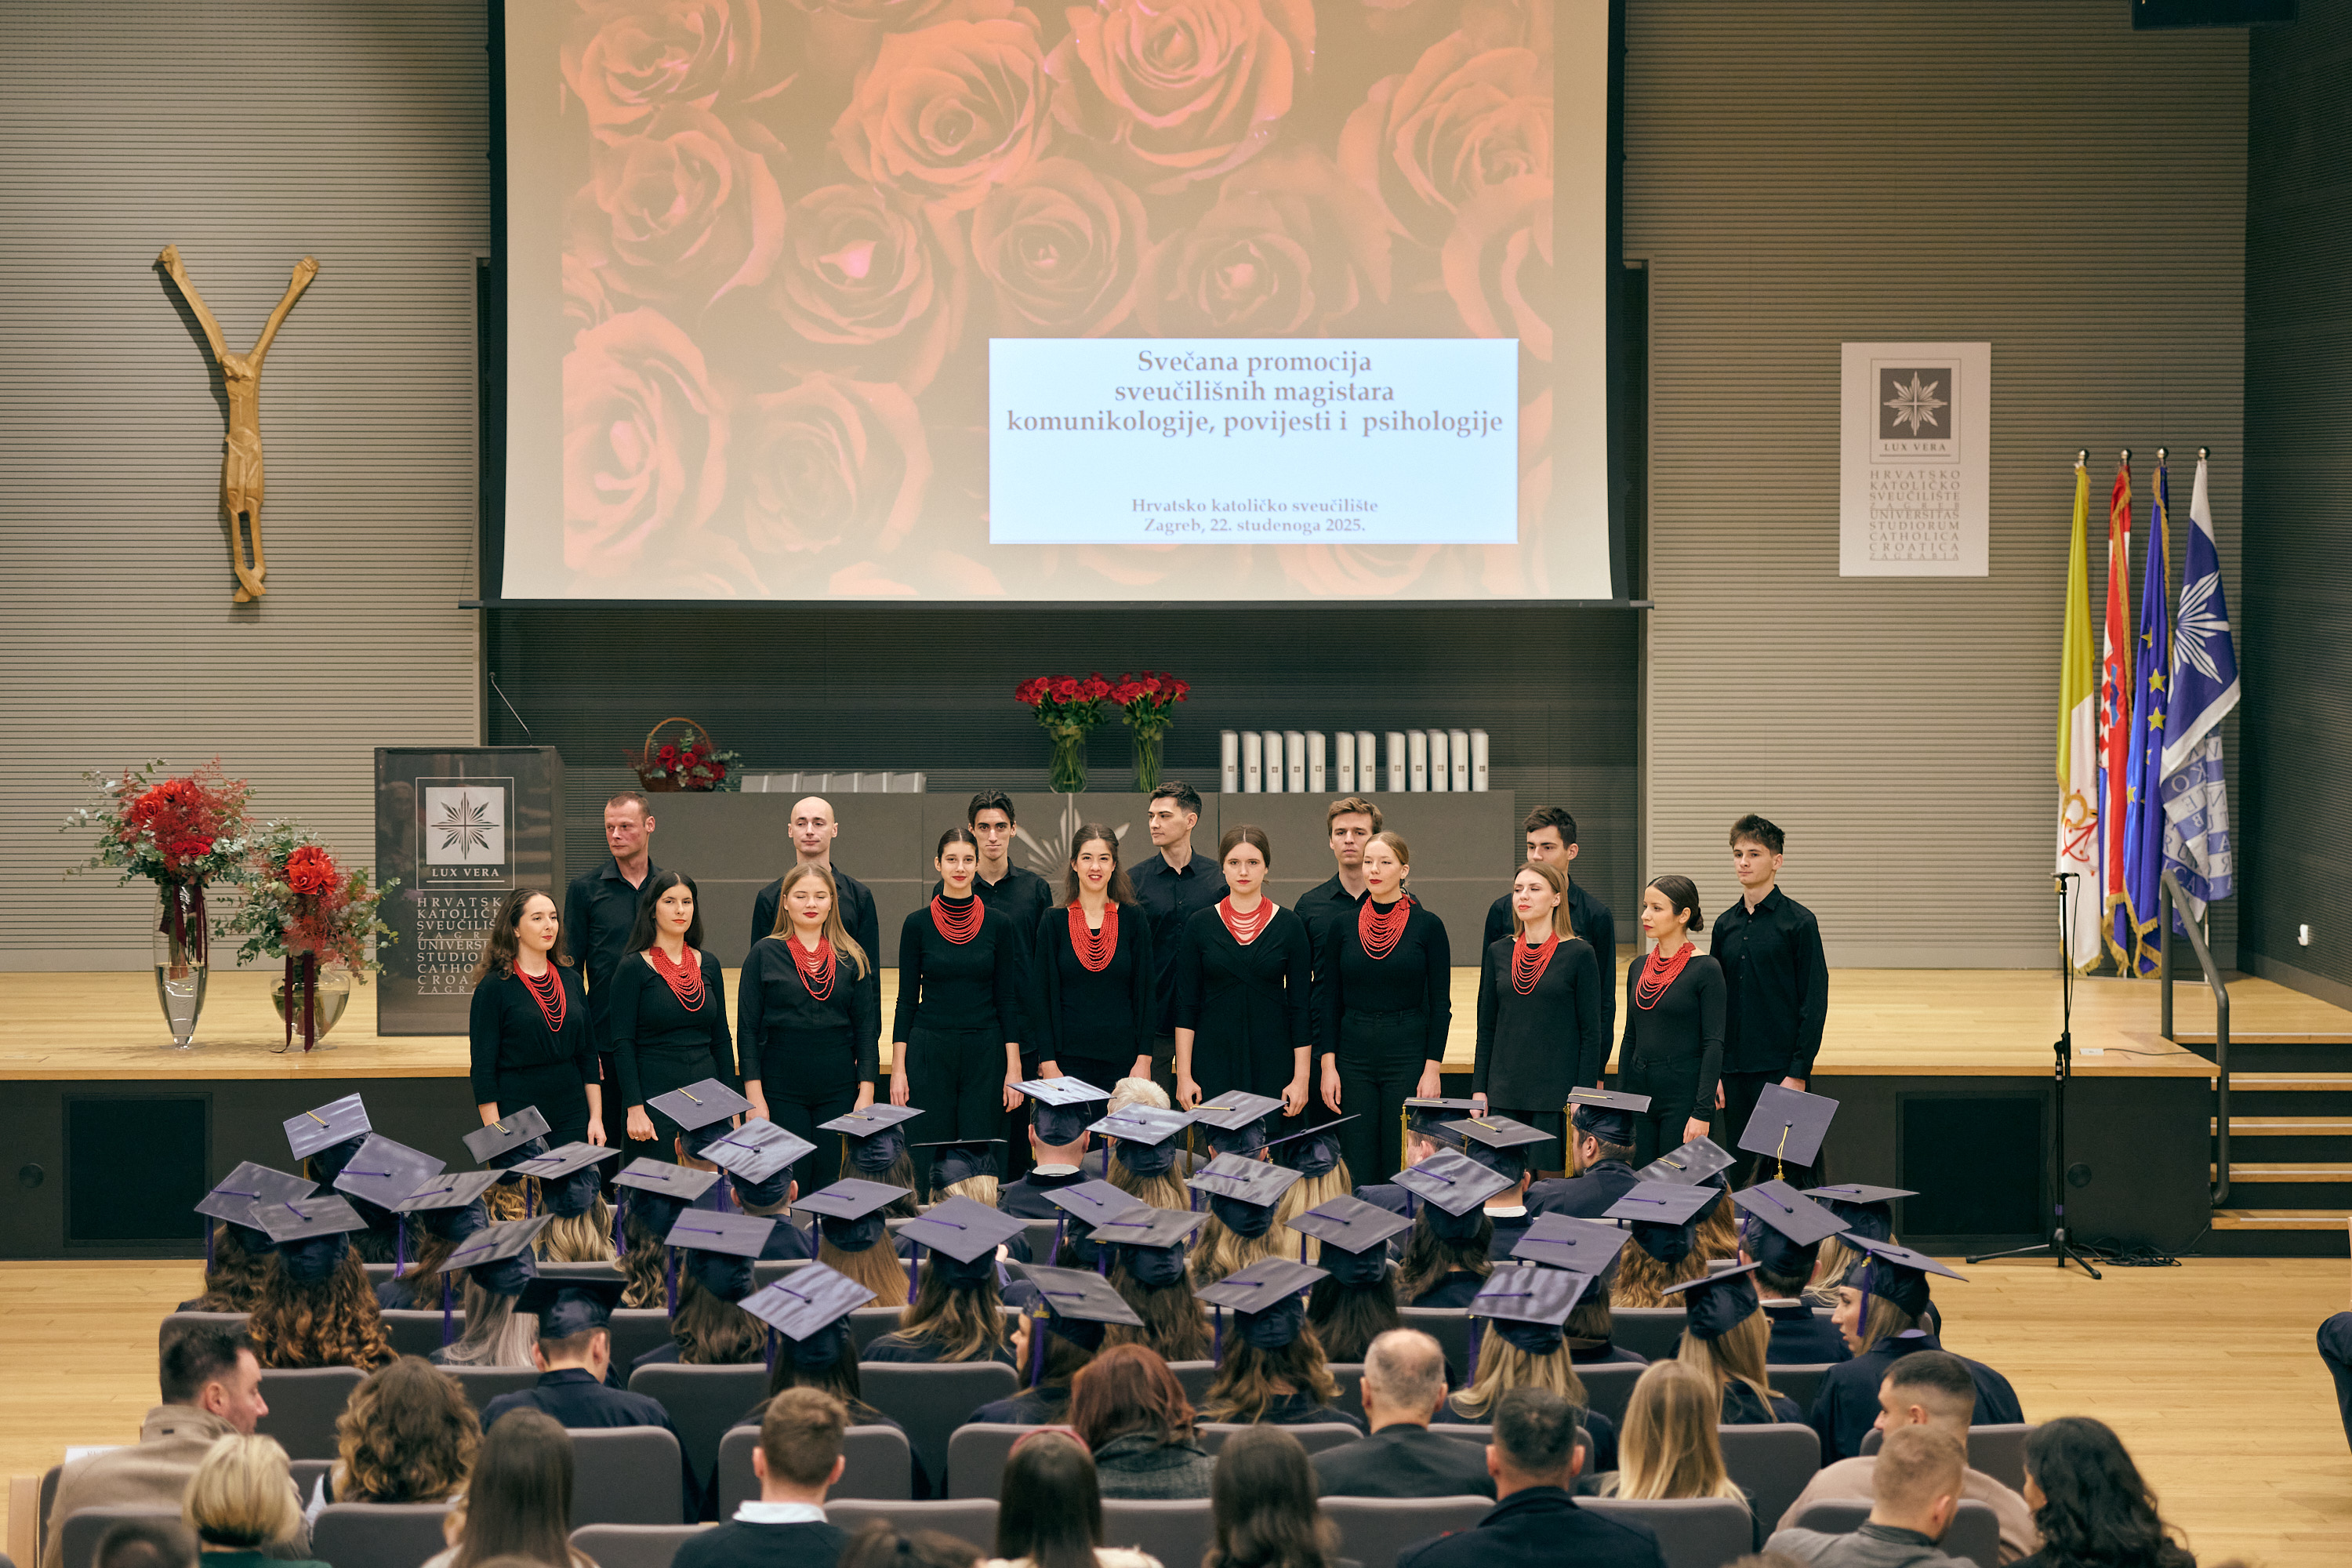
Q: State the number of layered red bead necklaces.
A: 9